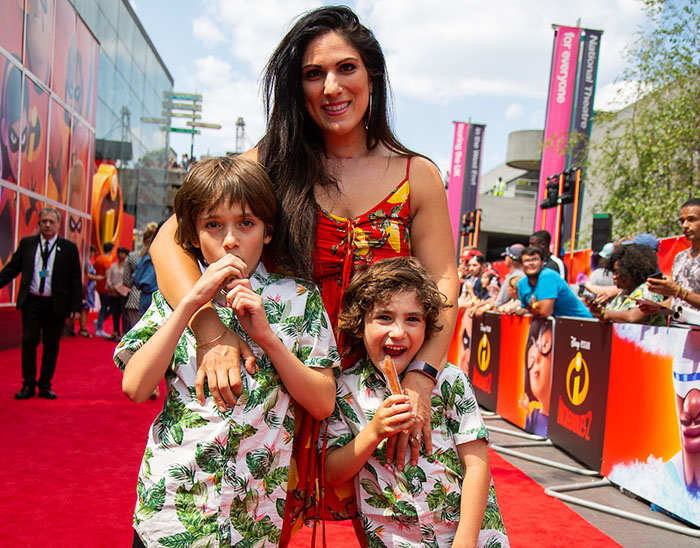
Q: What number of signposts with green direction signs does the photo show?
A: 1